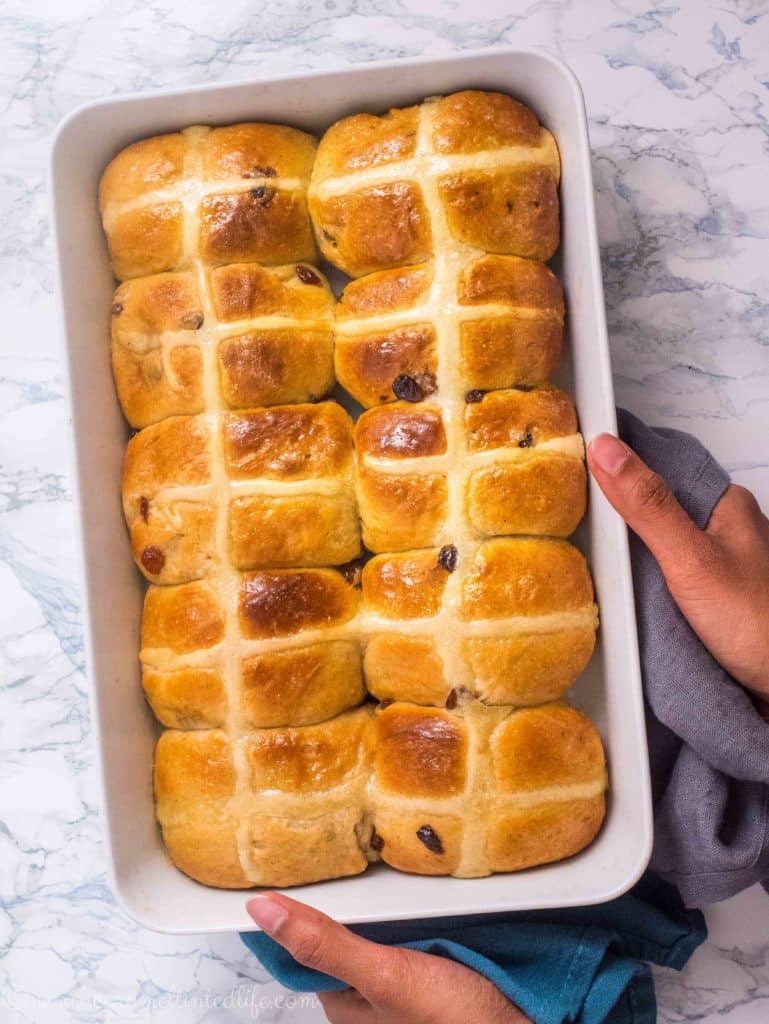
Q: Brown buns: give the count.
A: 10